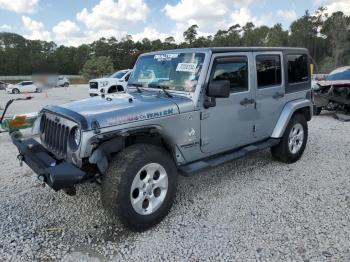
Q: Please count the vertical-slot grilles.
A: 1